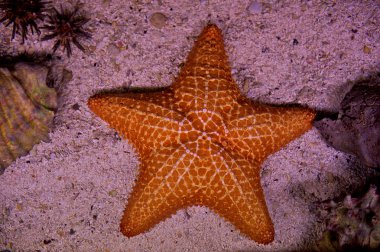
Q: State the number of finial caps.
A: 0